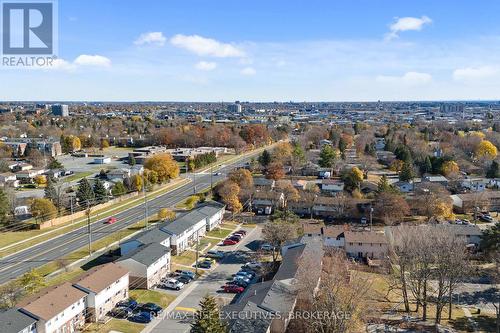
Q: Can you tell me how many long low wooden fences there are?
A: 1